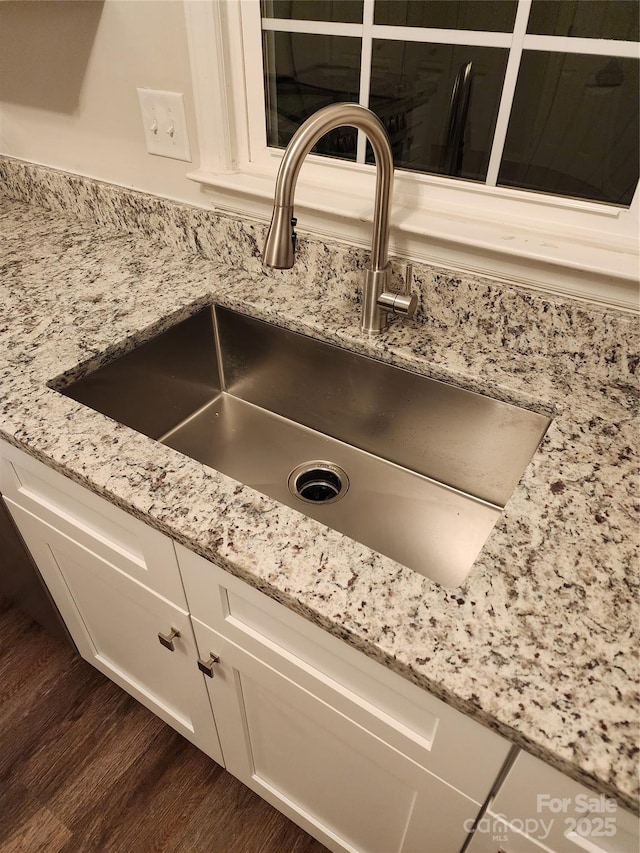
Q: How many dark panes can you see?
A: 6